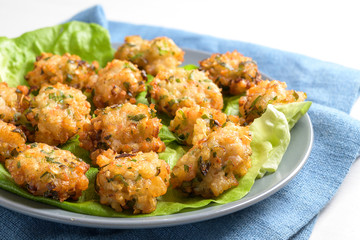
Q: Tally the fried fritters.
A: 14